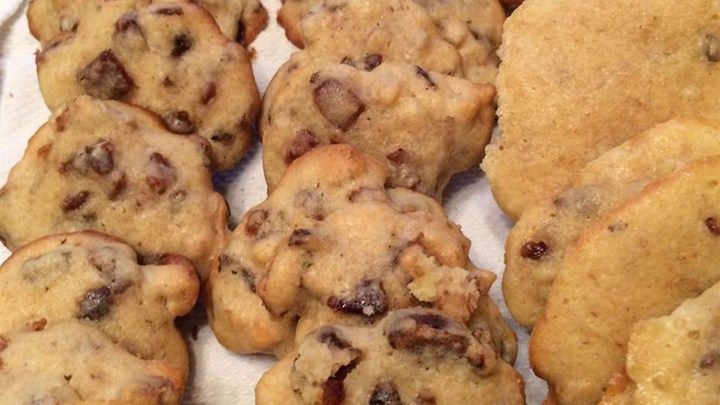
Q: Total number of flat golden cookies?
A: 4